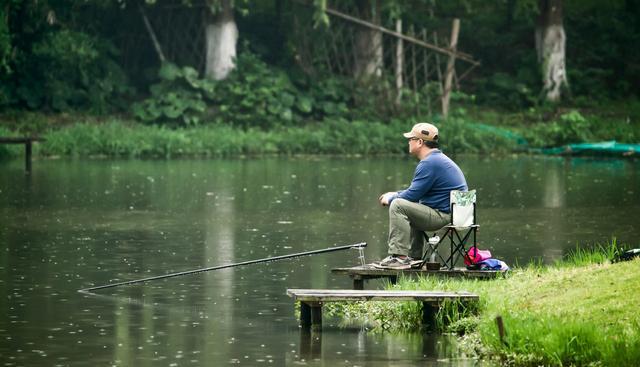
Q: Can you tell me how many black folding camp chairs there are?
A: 1